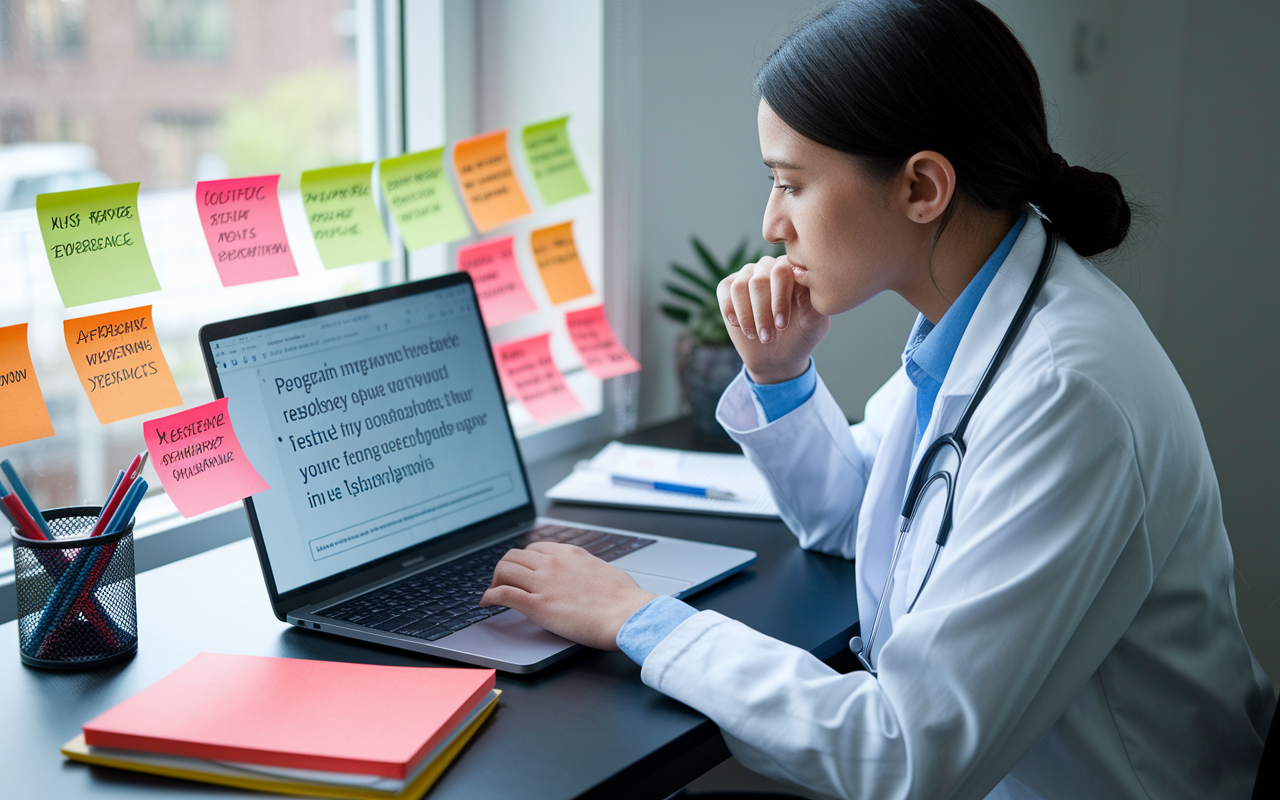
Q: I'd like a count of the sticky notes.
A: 13